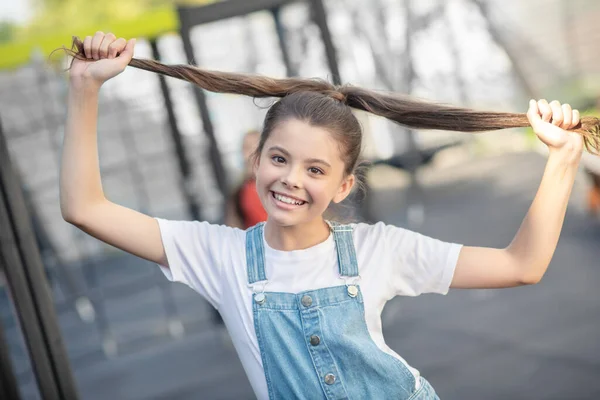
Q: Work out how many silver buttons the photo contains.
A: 5